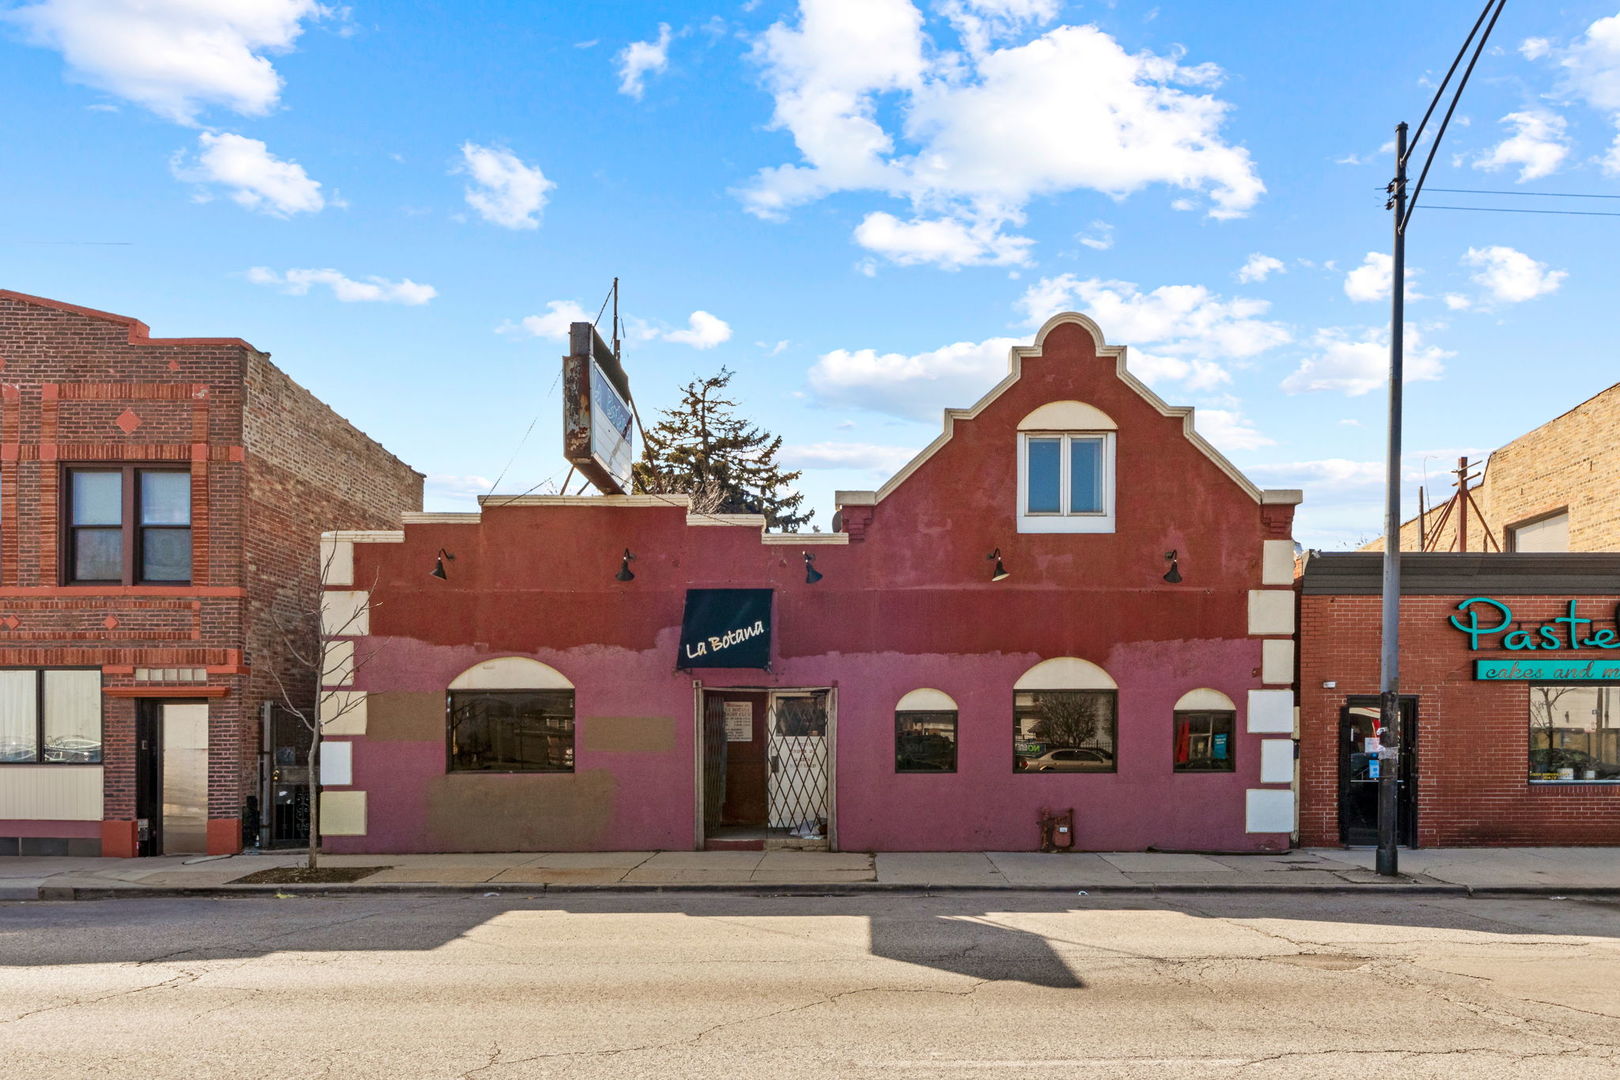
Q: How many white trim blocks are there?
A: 12